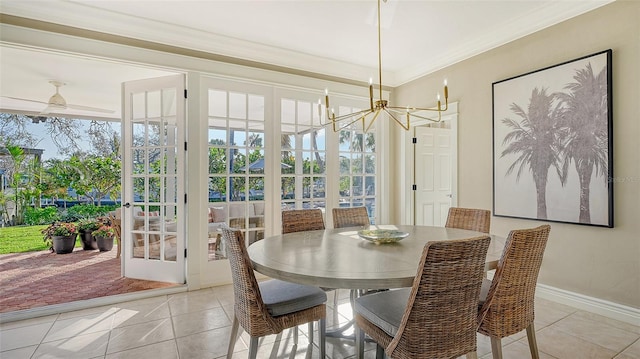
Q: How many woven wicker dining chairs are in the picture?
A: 6